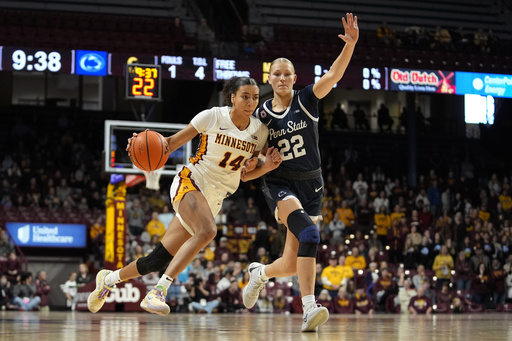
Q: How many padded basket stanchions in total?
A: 1